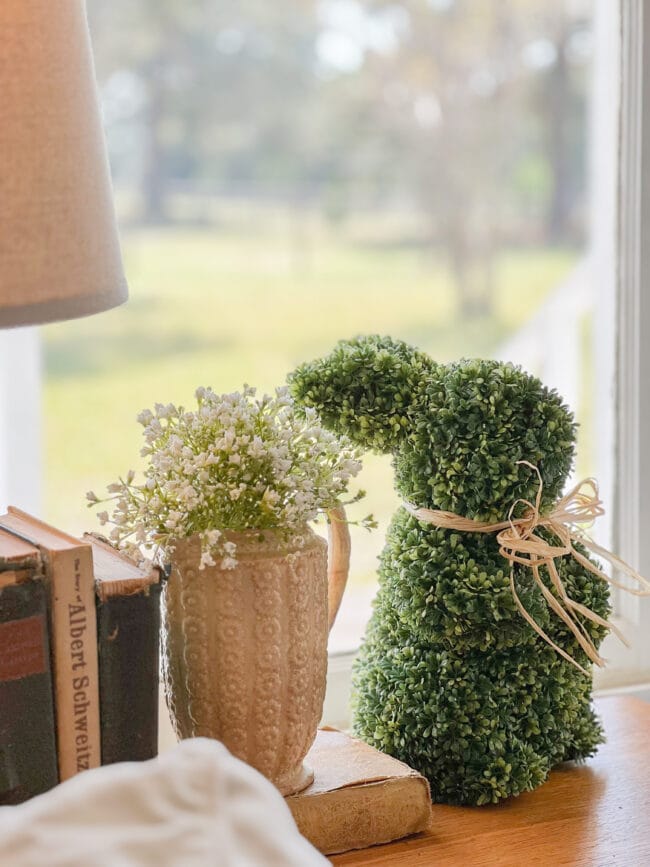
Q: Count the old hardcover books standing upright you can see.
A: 3